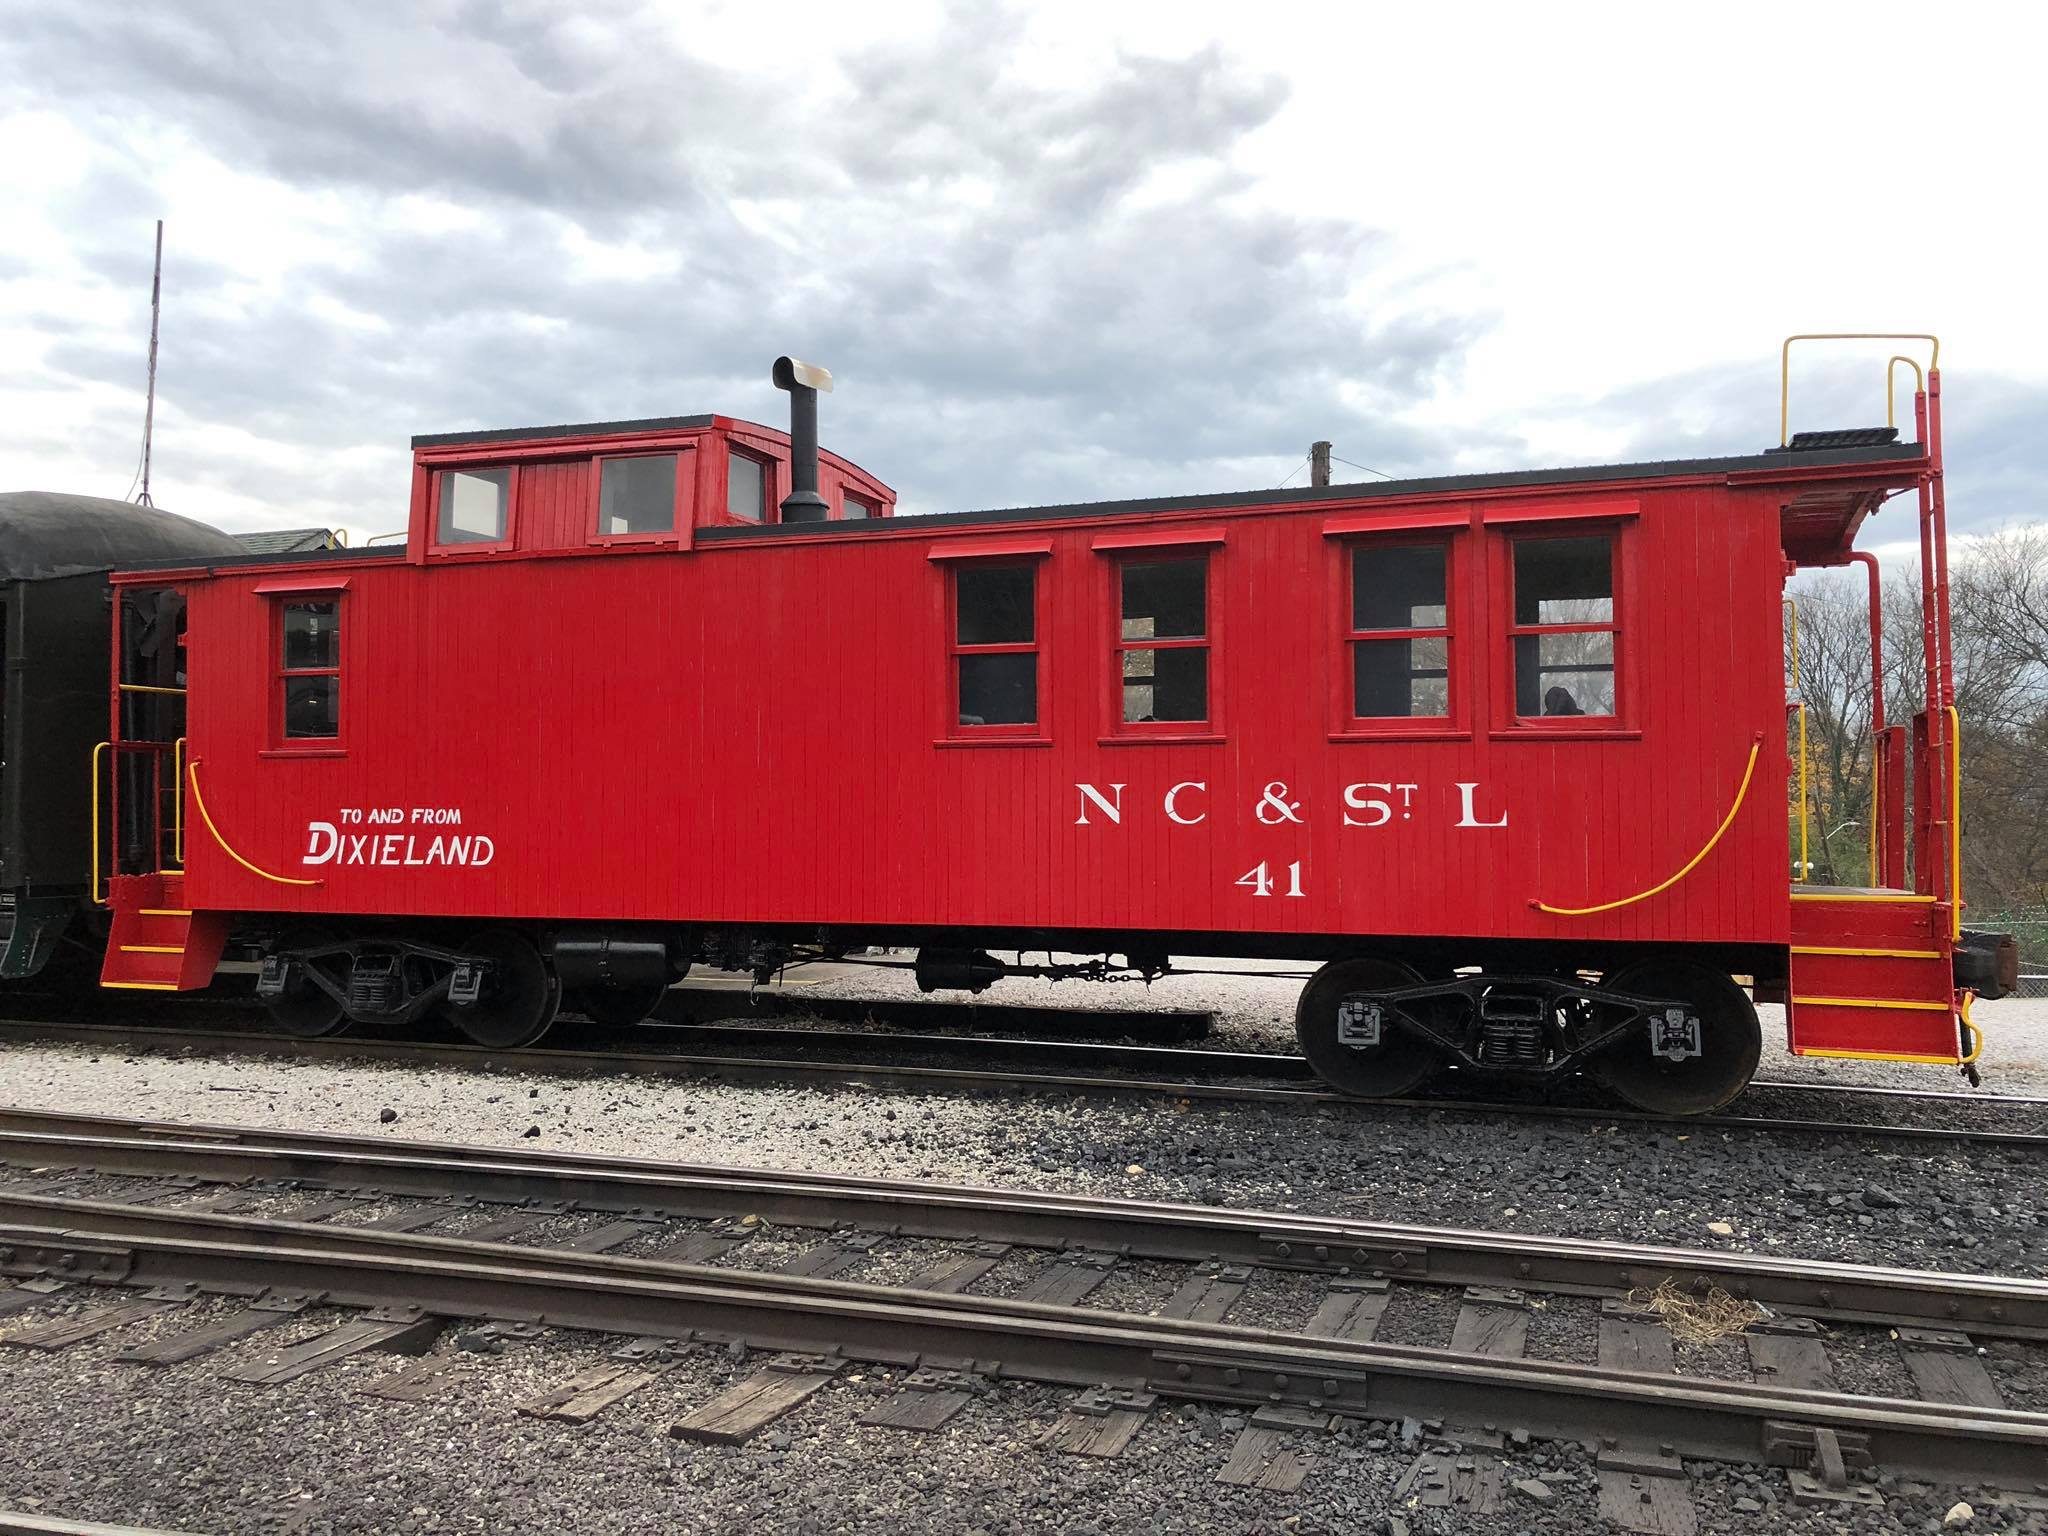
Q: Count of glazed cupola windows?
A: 4